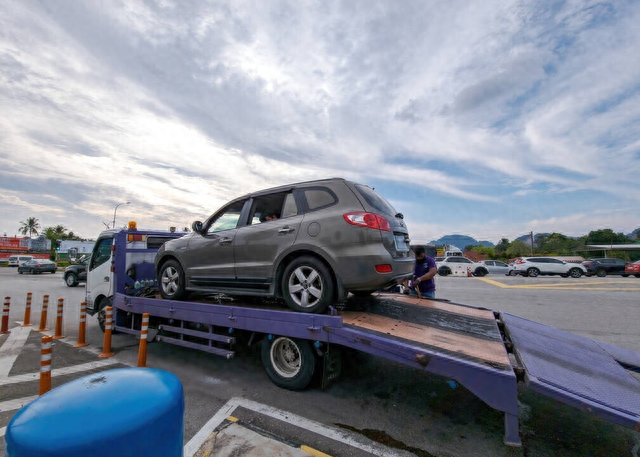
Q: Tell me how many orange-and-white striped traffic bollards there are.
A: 8